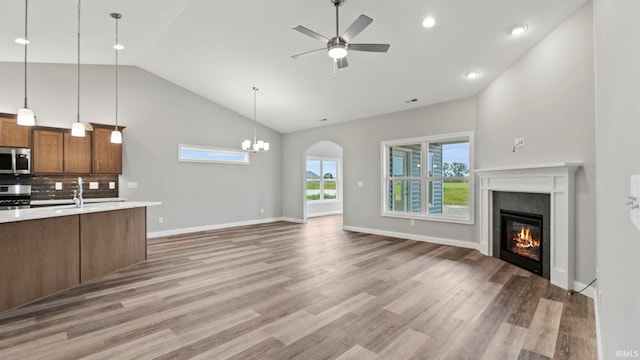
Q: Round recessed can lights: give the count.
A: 5